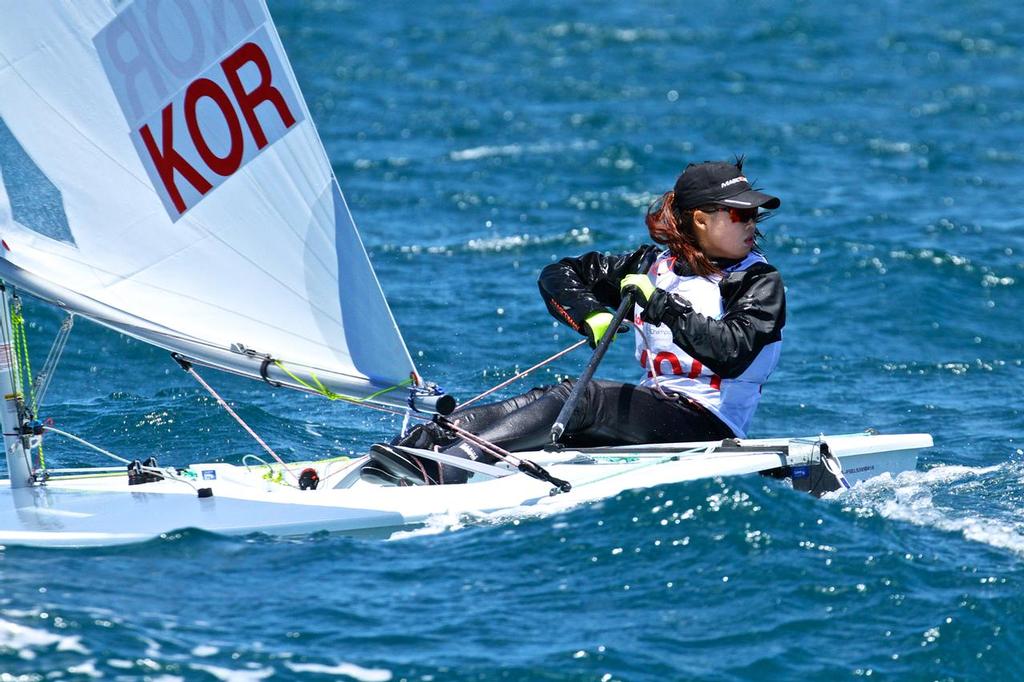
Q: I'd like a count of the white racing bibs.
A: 1